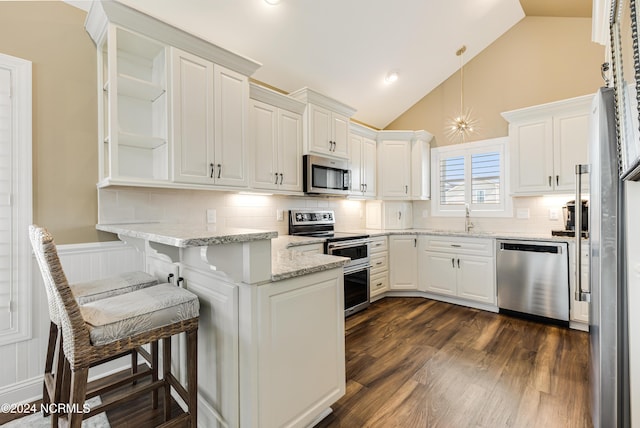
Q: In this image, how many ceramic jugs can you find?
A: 0